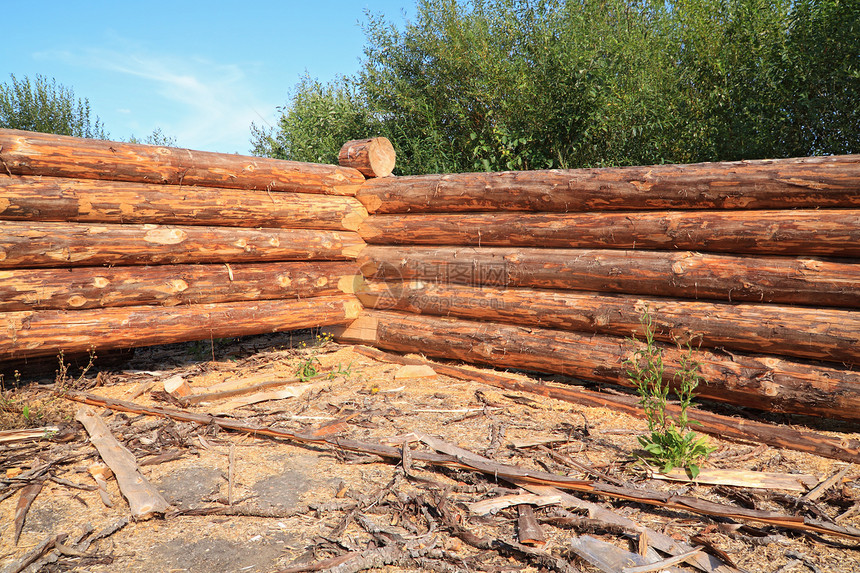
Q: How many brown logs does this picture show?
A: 11